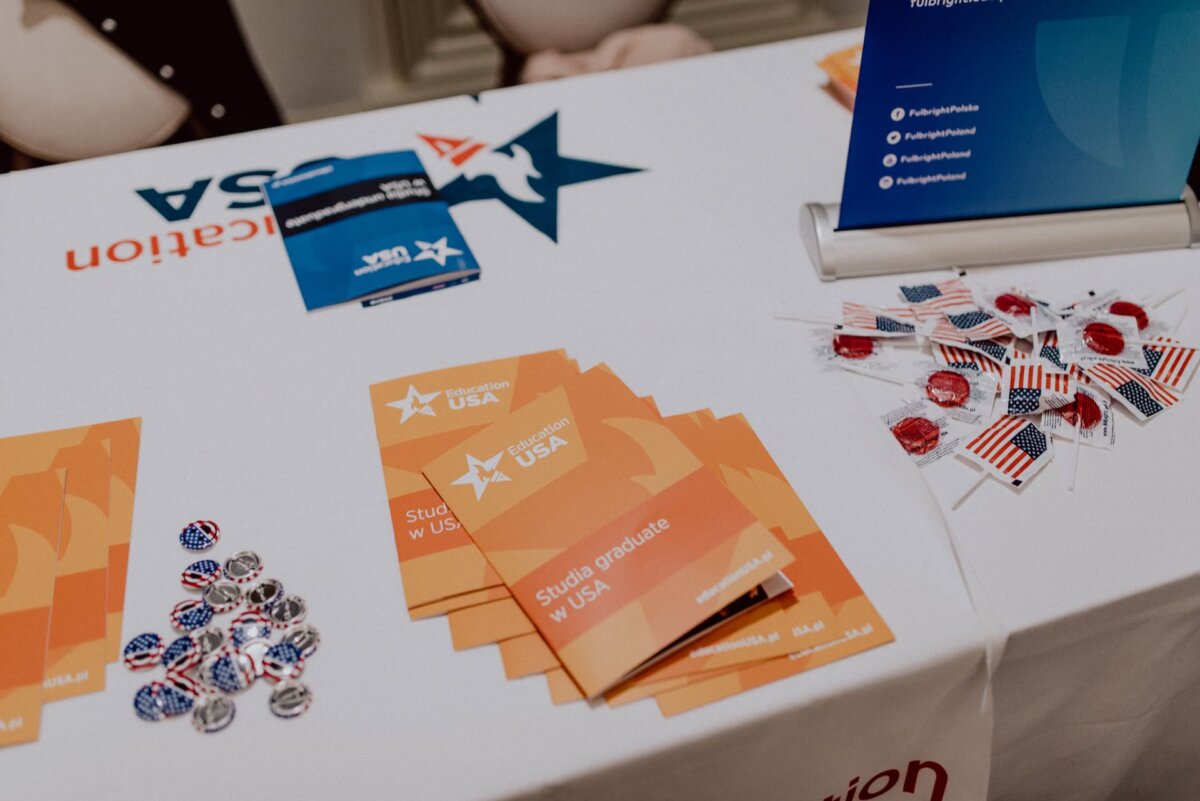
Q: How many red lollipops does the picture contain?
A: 7